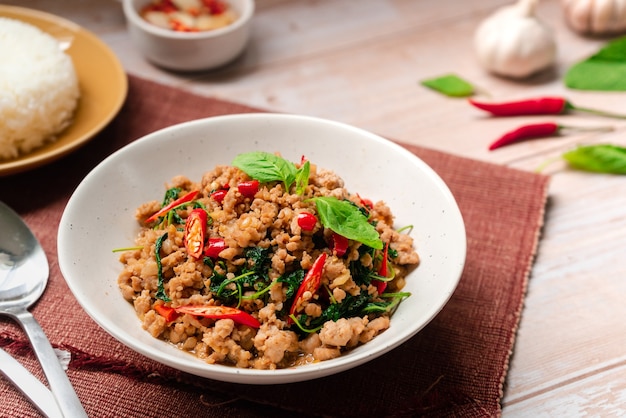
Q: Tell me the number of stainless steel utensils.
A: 2